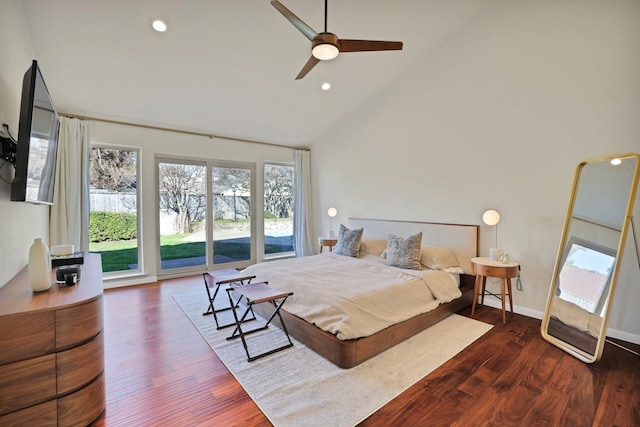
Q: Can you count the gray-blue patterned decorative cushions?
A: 2